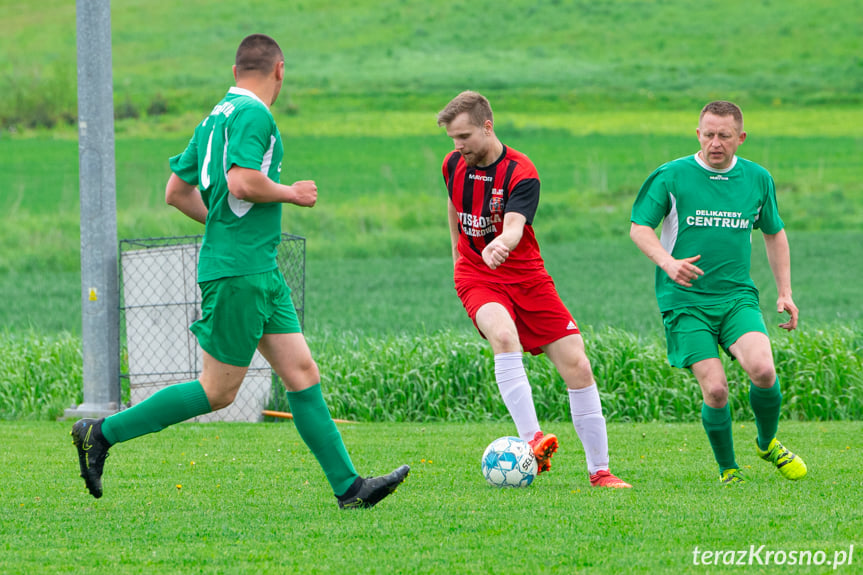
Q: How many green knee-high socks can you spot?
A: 4